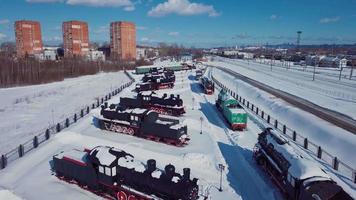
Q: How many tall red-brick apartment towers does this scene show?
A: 3